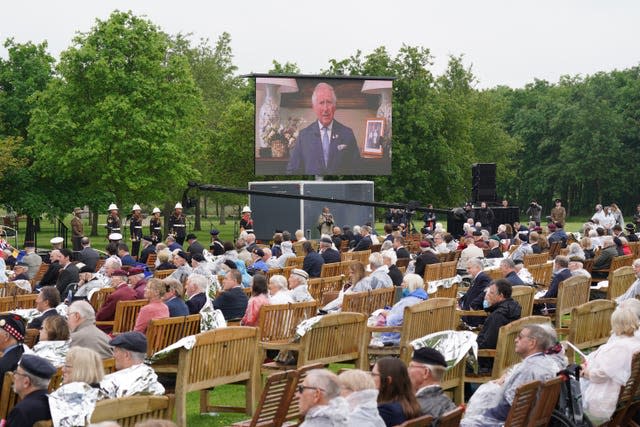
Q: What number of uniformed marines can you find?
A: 5